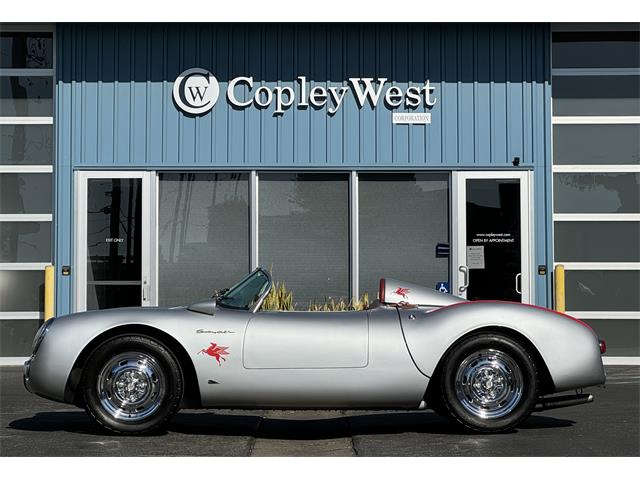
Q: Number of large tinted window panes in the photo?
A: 3